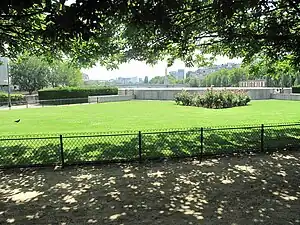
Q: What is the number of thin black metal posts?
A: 4